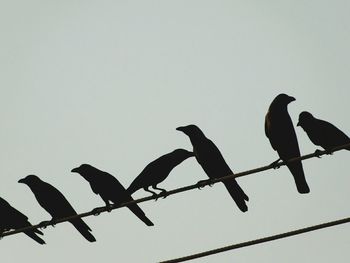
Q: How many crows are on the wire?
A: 7